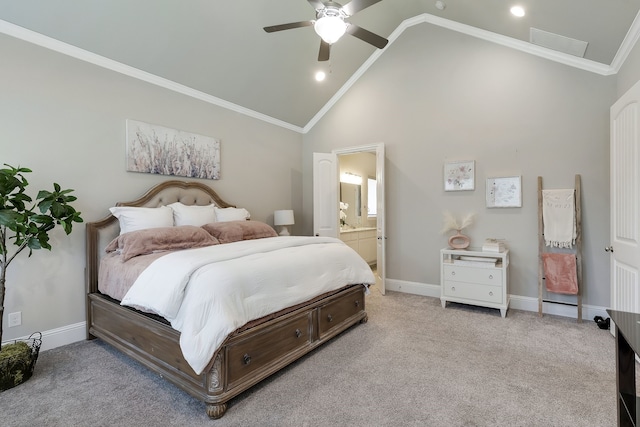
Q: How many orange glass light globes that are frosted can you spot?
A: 0